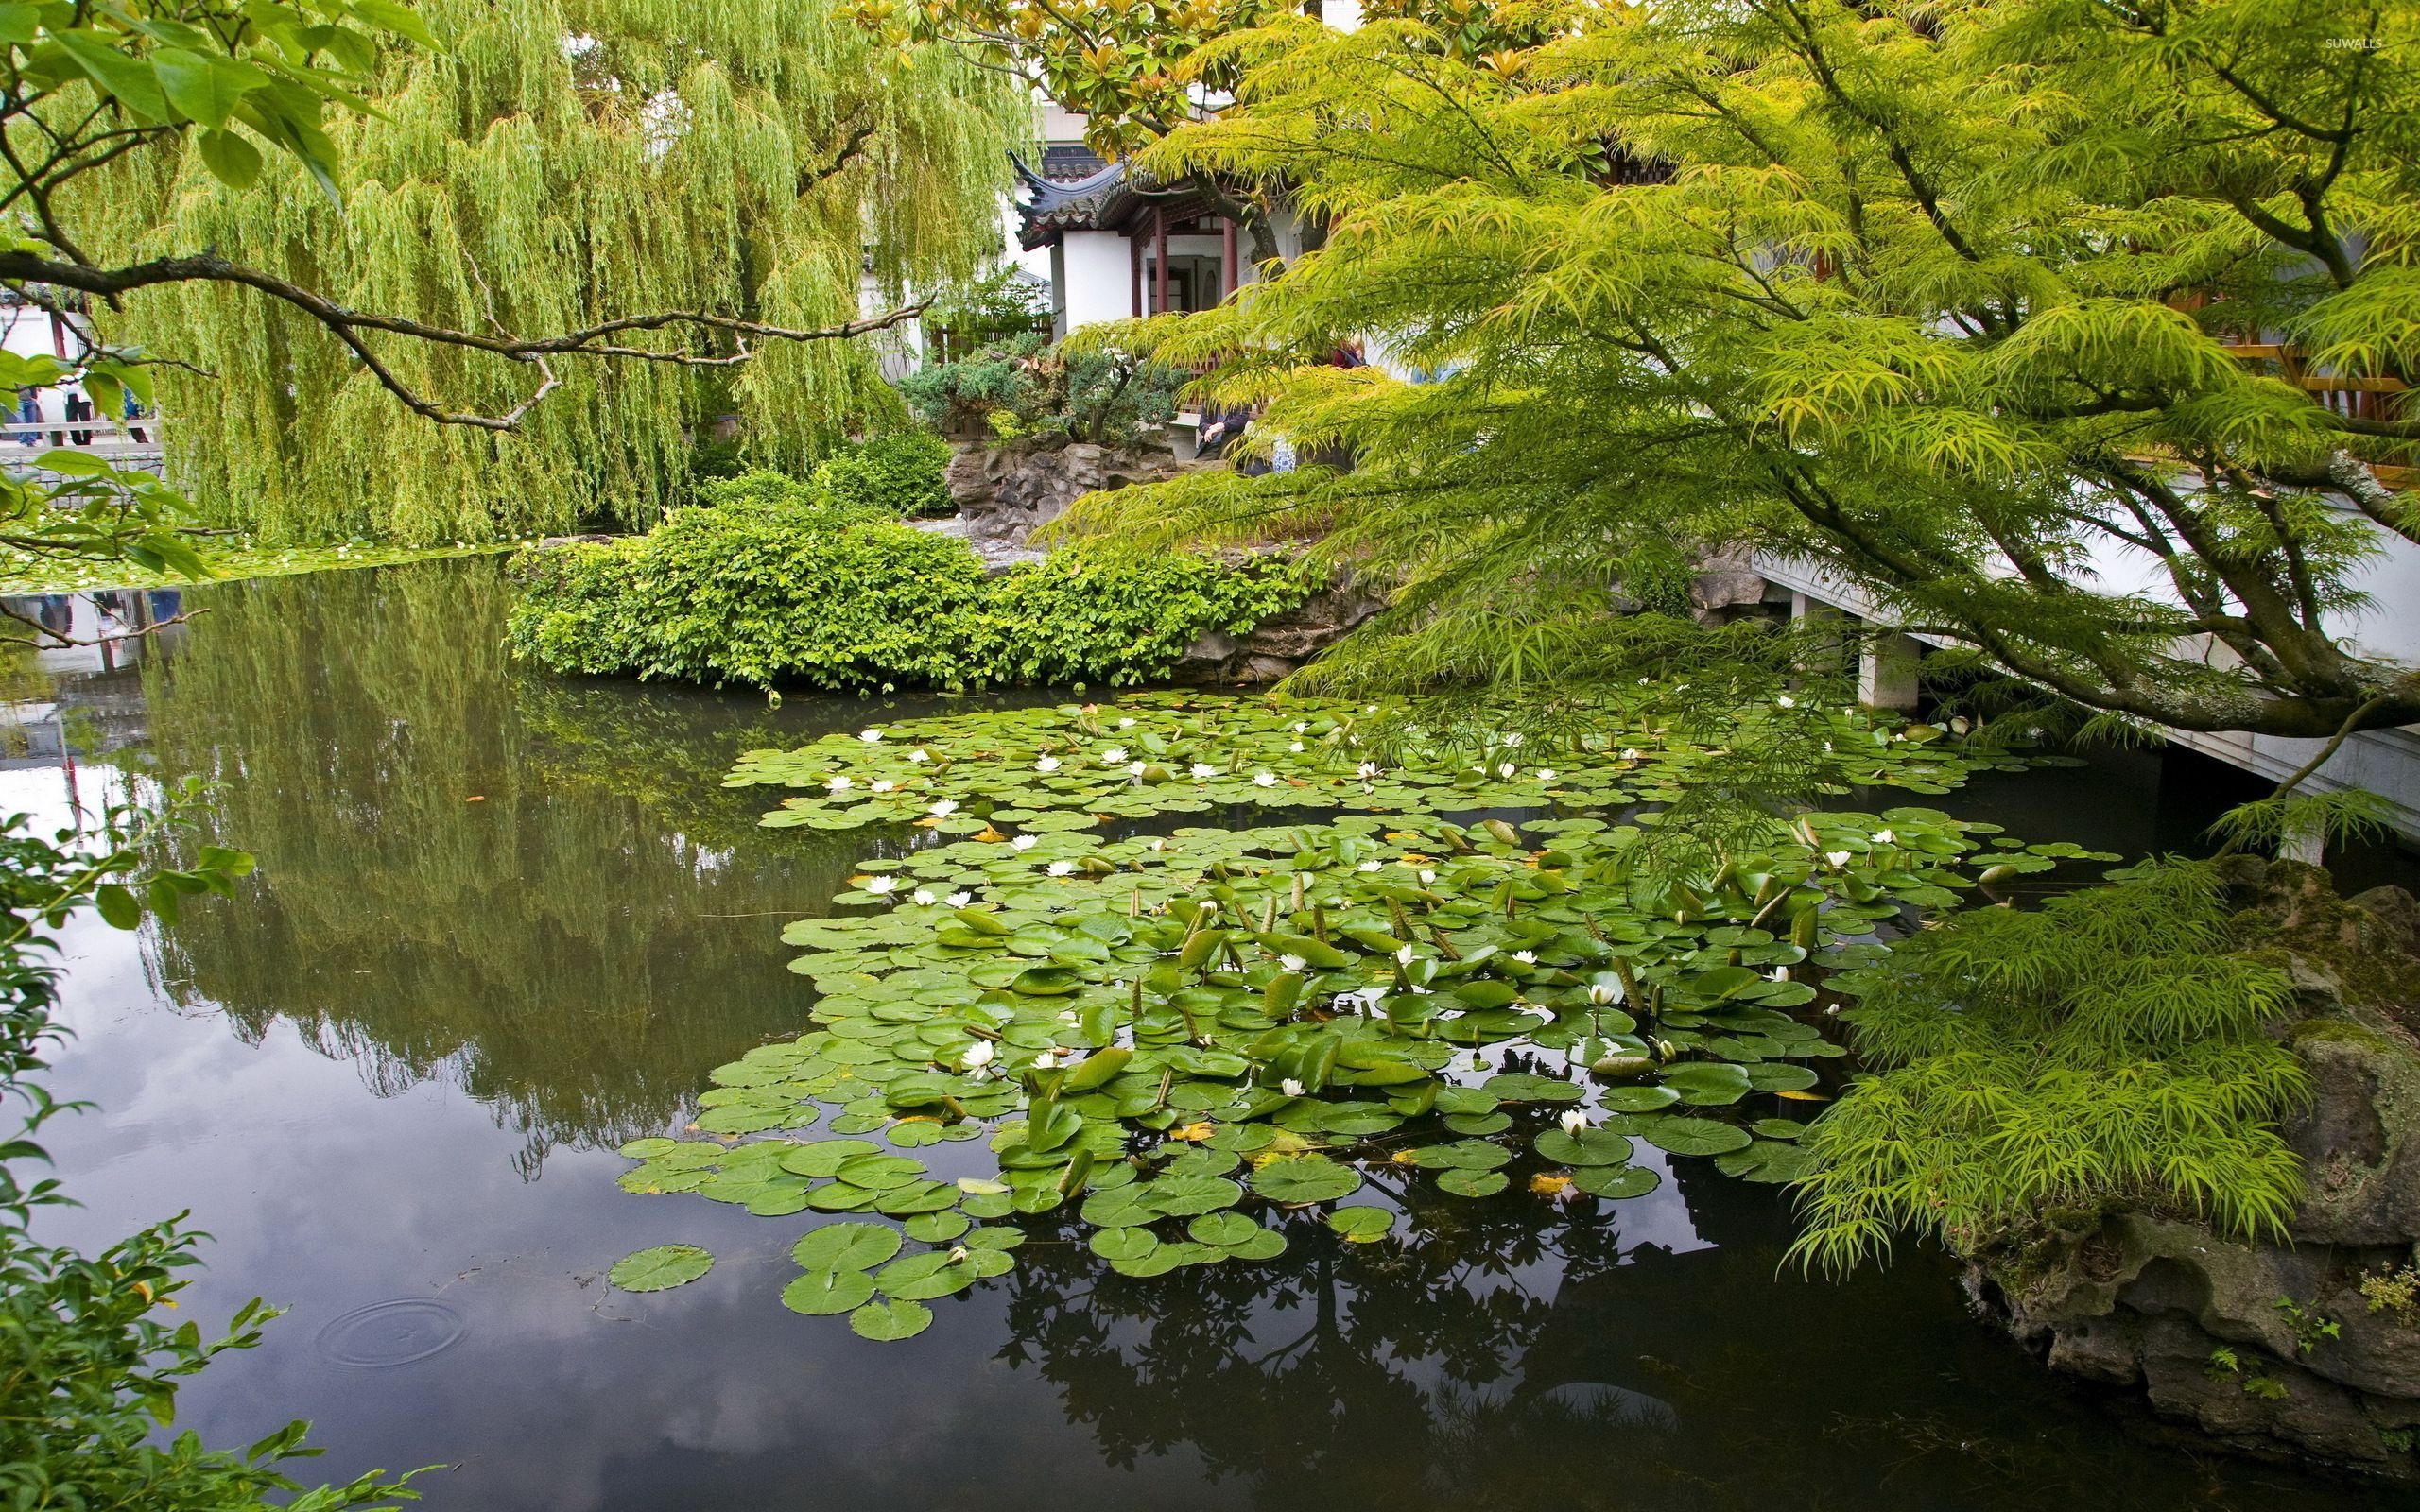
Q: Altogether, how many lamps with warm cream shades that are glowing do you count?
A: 0